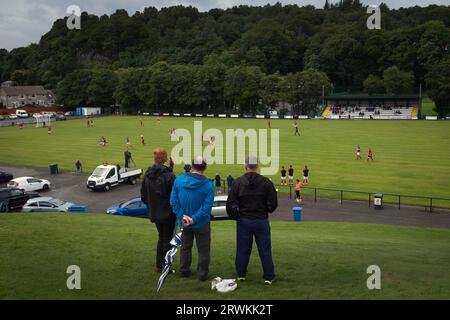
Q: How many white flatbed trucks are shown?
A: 1